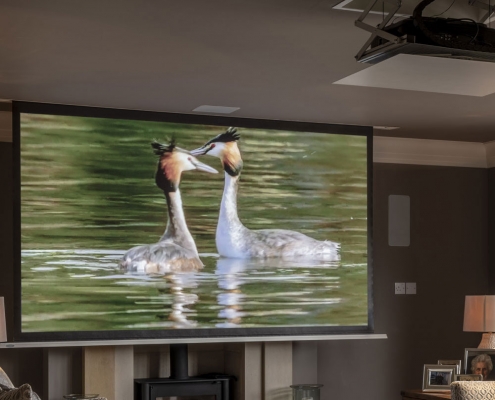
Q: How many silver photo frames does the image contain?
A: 4